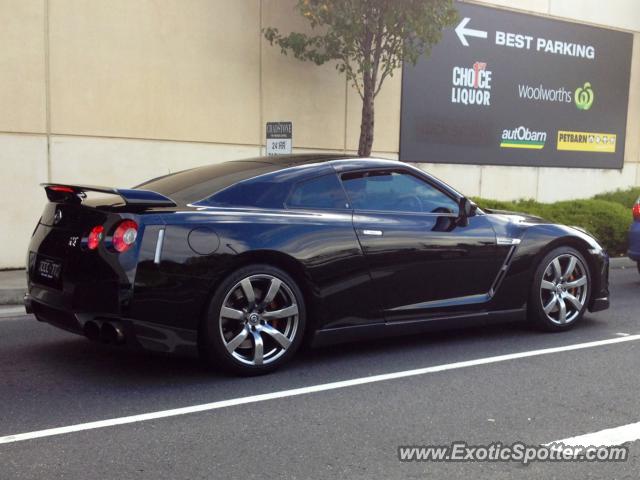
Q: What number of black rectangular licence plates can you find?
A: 1